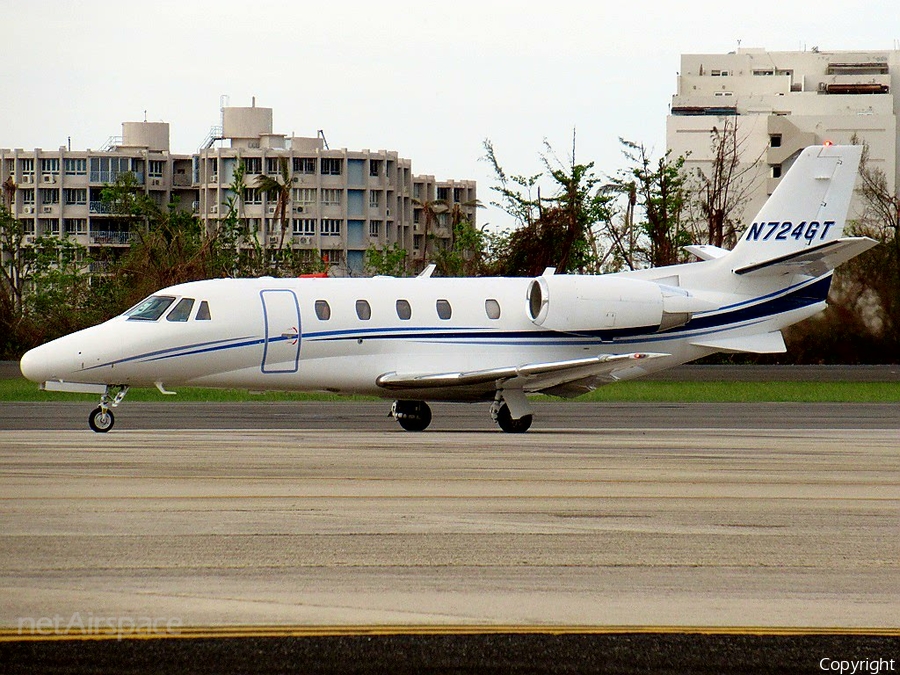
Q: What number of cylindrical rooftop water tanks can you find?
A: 2